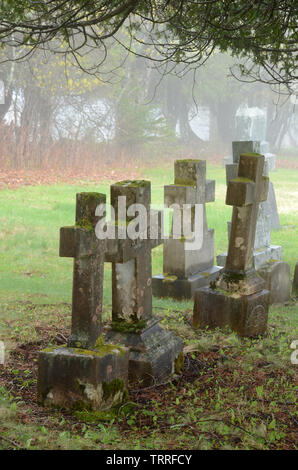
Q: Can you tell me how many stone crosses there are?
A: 5